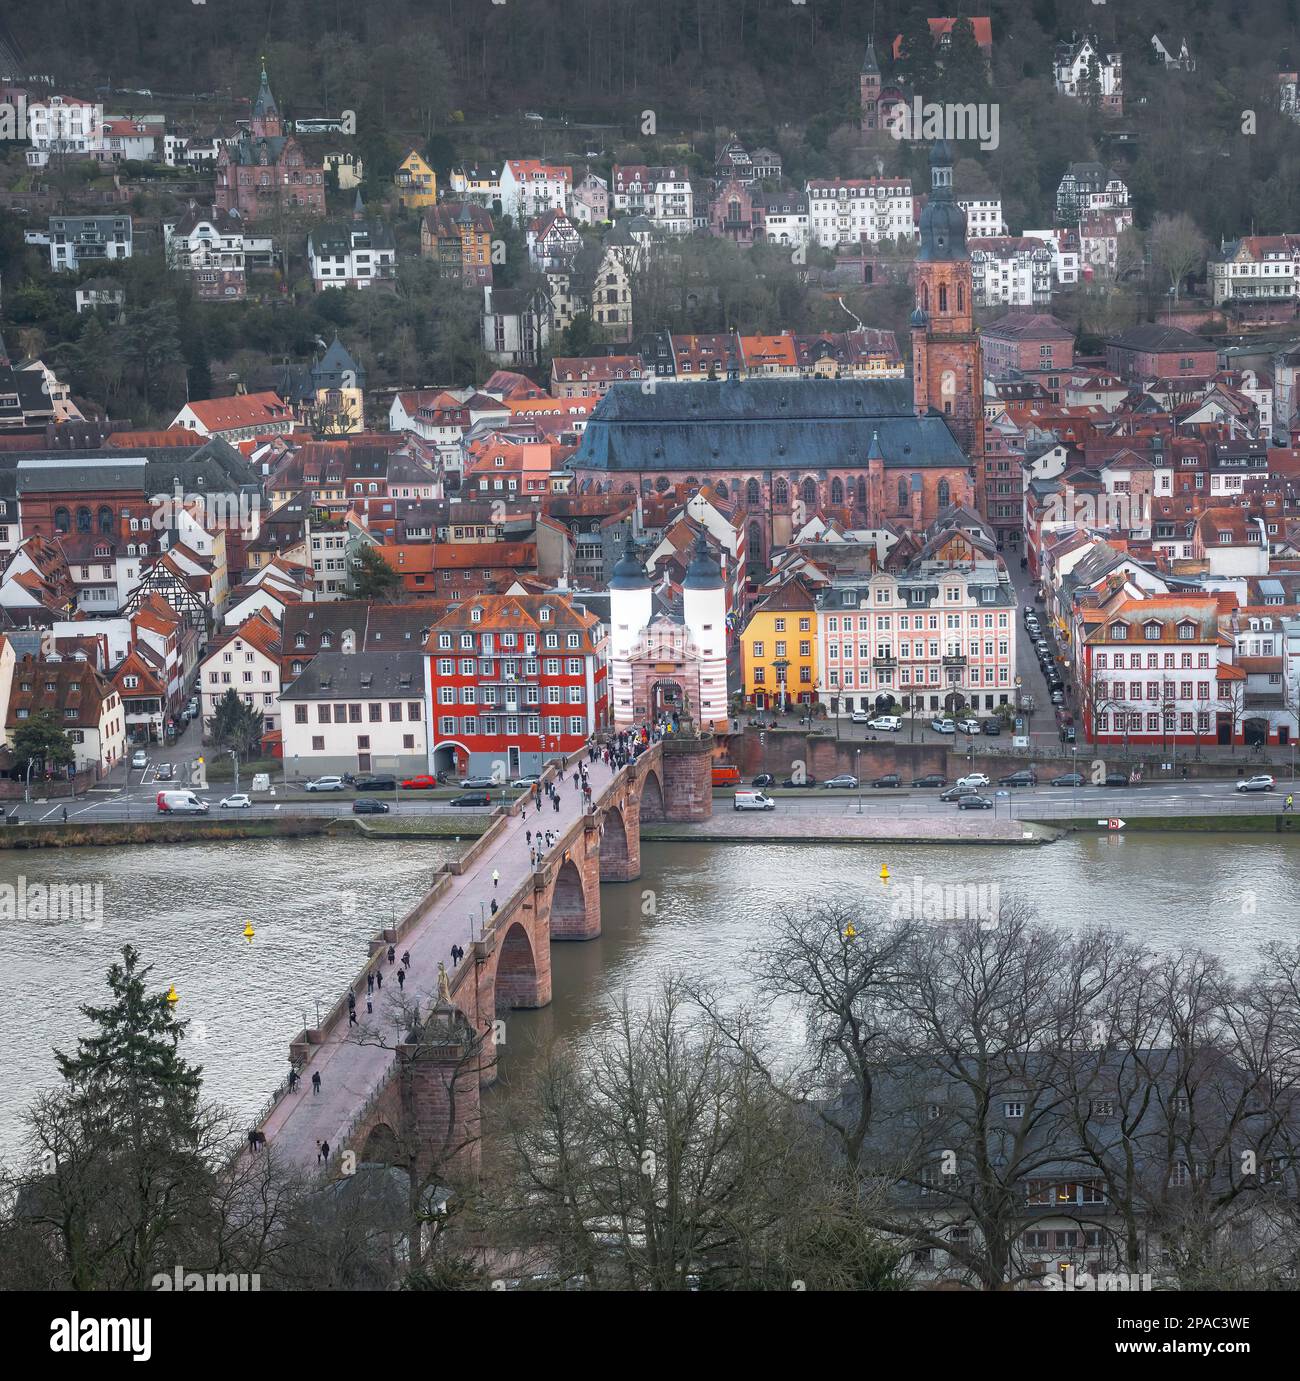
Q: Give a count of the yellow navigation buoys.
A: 4